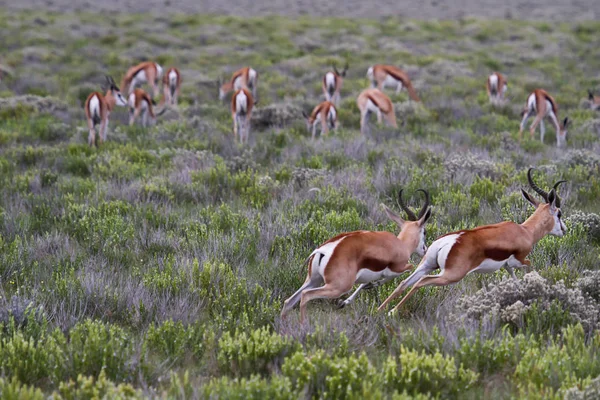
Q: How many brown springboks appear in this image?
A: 15